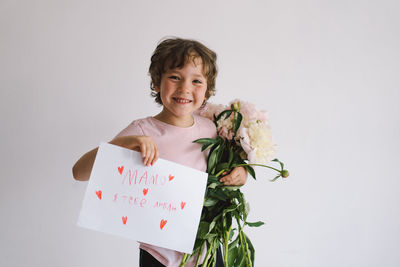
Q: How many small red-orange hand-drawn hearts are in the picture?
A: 7